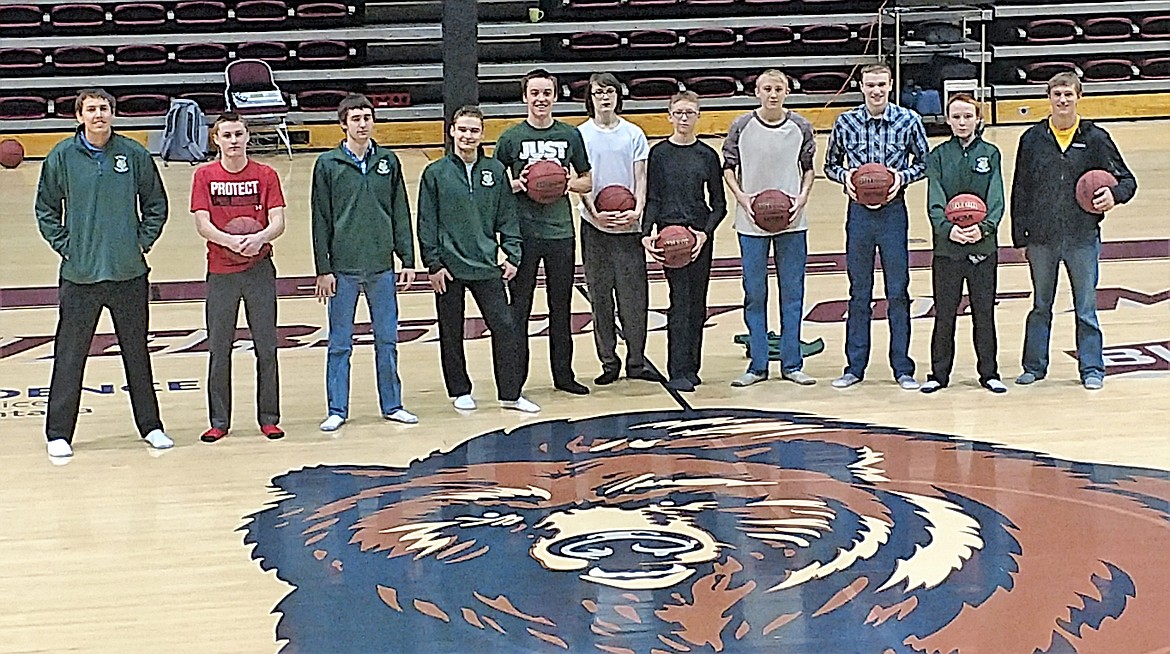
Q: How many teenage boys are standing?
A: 11